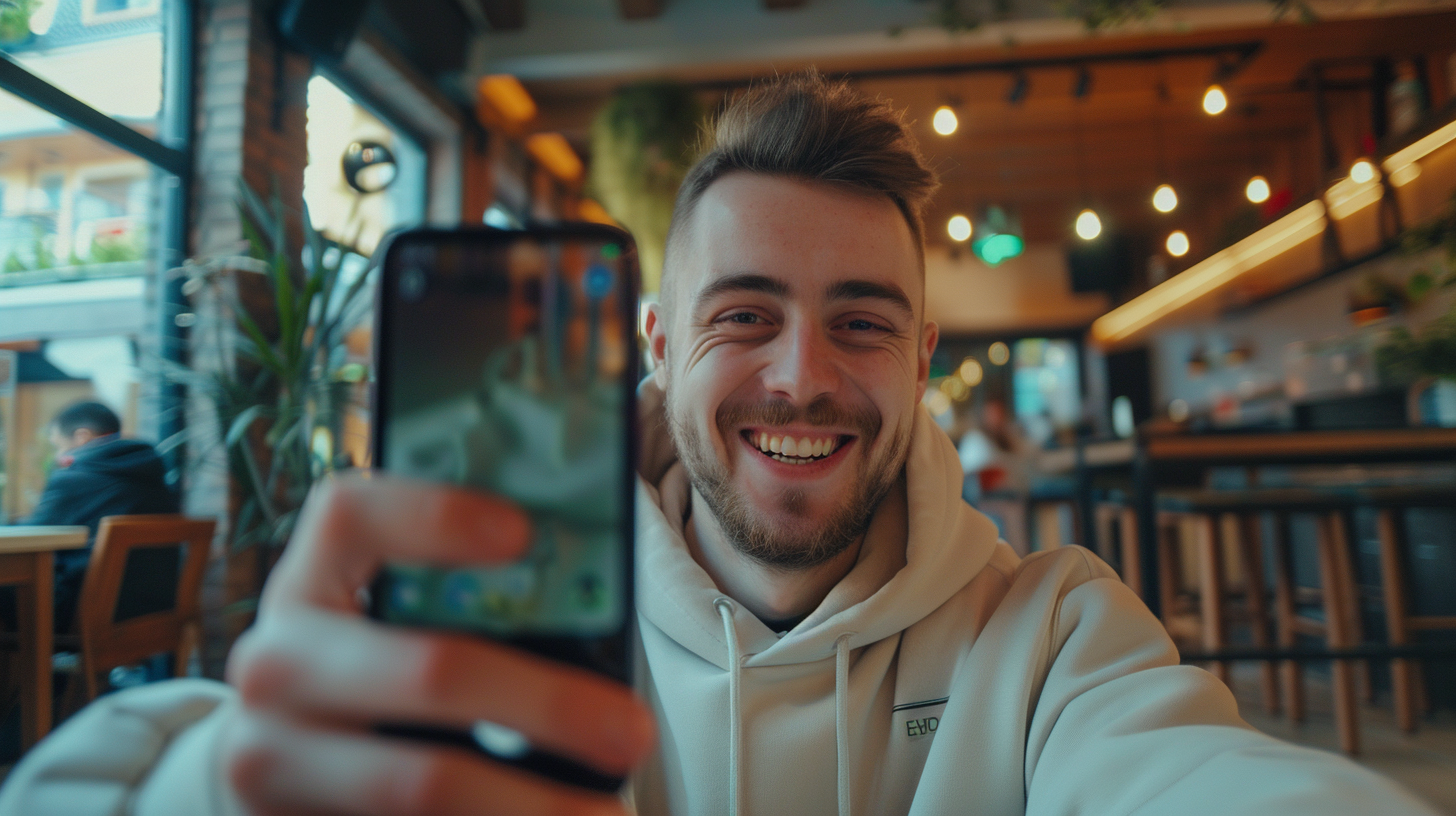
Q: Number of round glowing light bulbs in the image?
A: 8